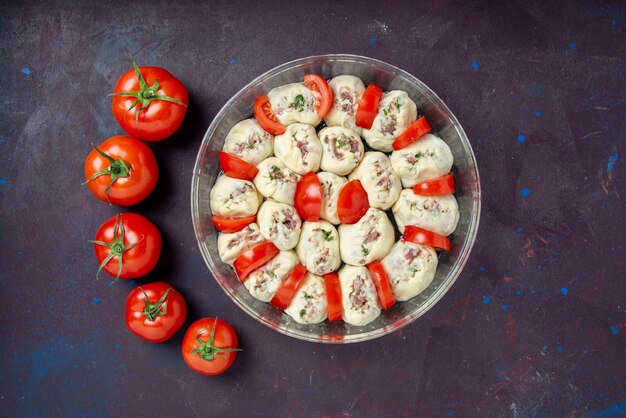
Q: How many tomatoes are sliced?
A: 14